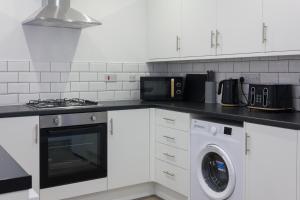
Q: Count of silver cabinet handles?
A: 11